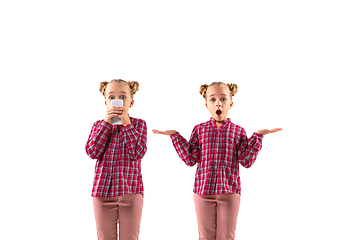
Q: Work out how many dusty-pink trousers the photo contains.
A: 2